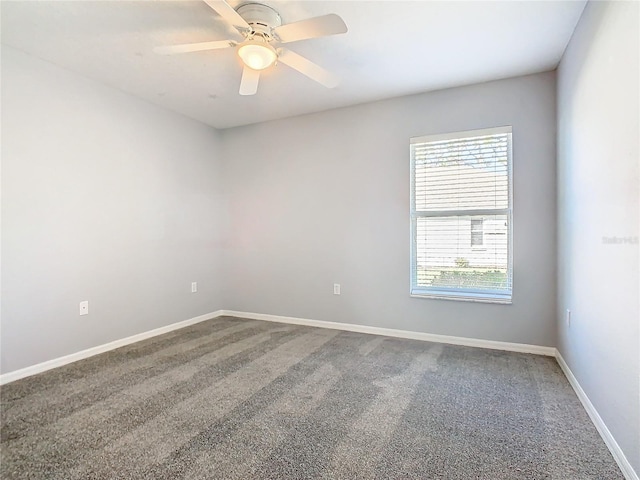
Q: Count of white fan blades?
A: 5